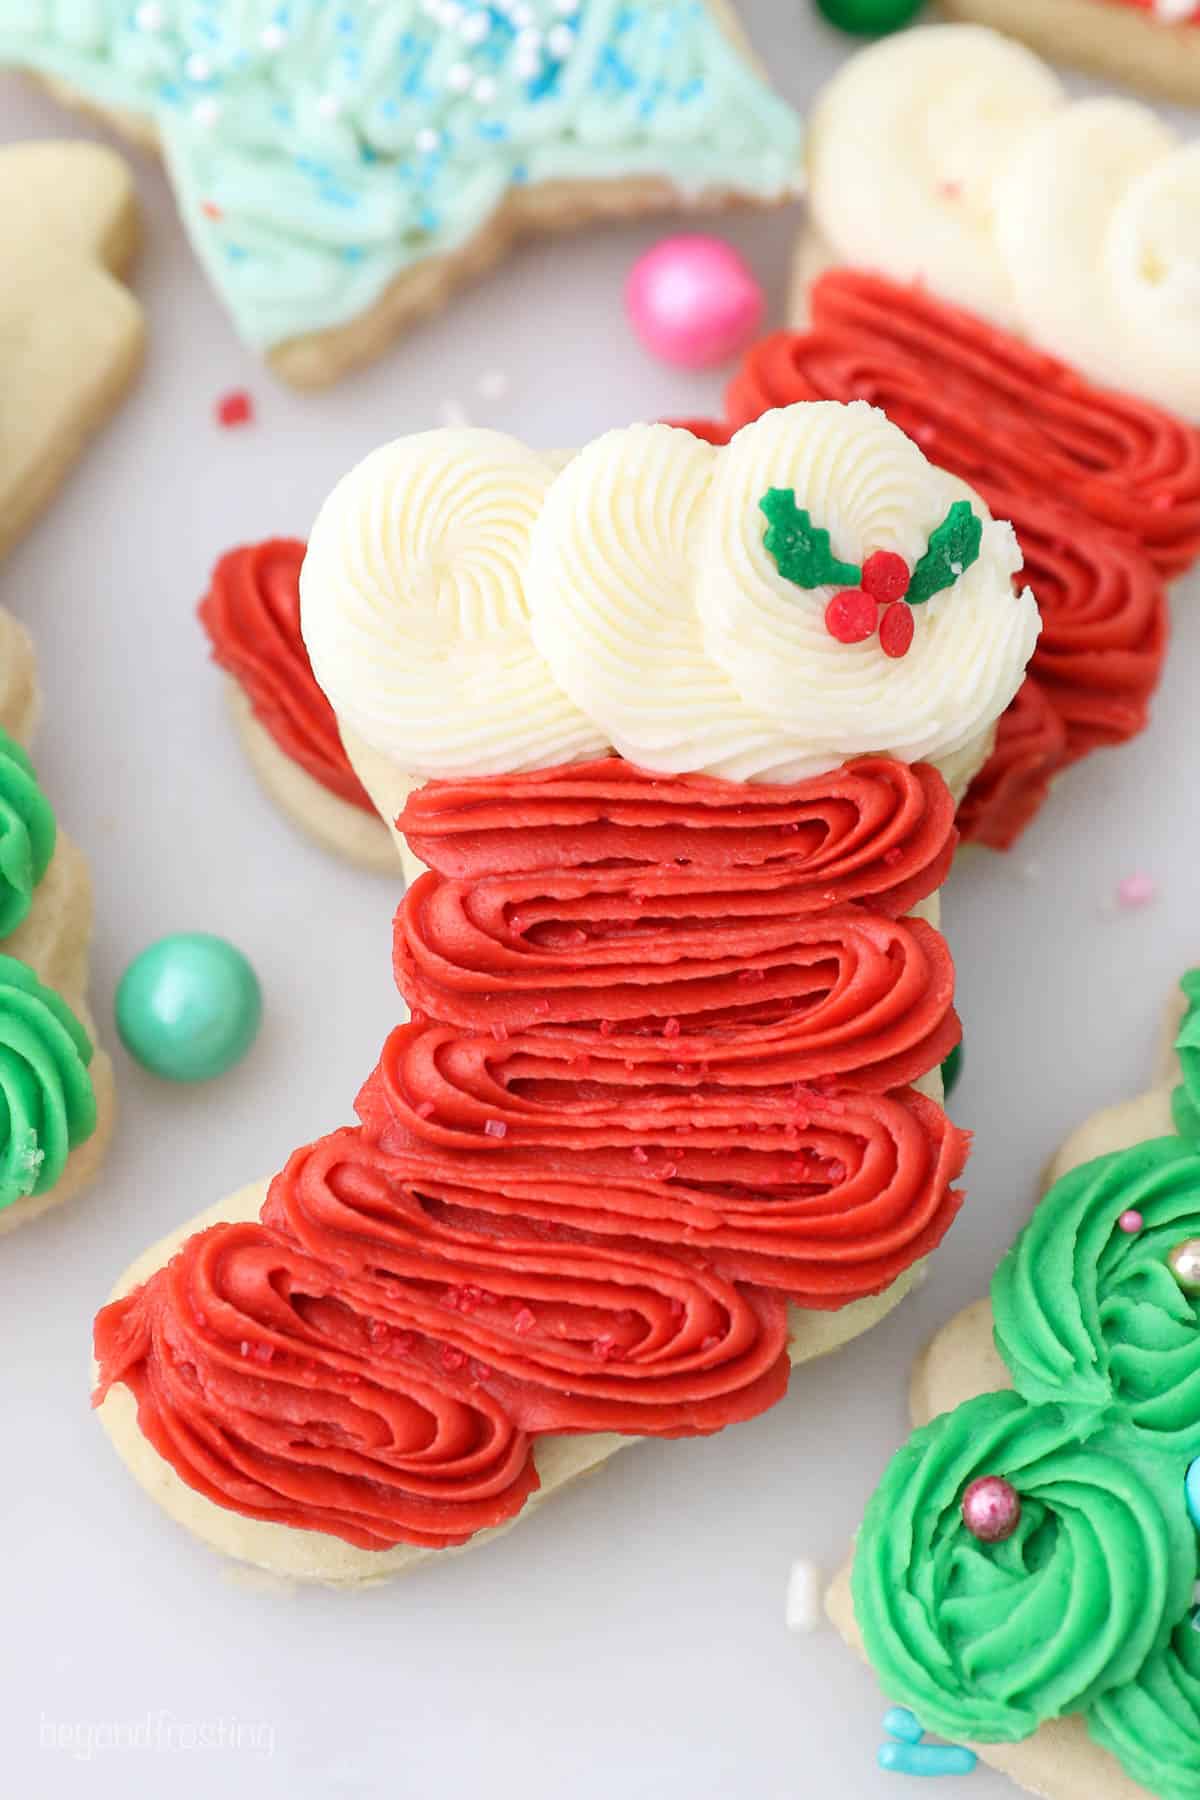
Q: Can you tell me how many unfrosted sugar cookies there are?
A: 1